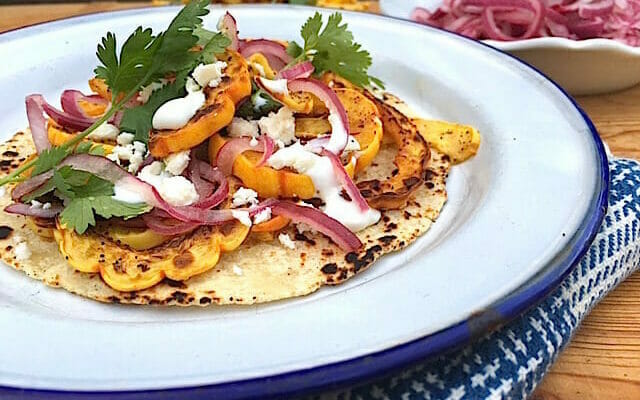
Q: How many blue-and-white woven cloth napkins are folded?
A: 1